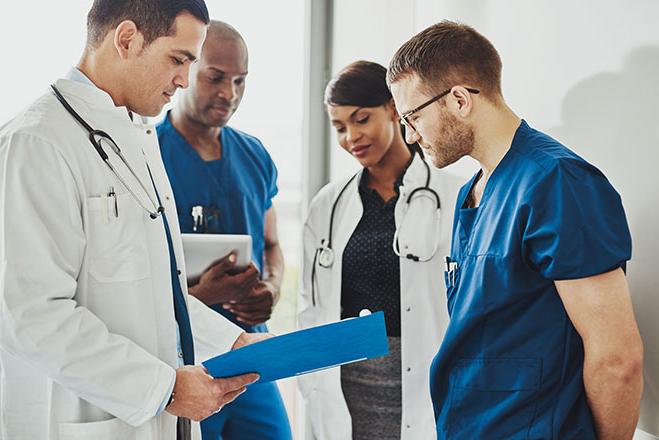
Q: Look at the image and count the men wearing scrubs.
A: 2